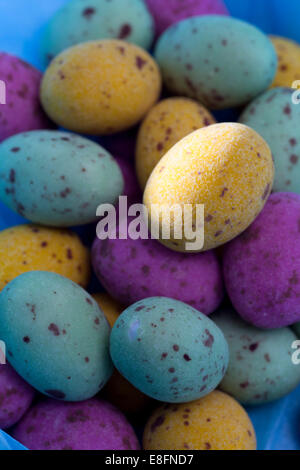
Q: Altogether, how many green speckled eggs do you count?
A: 7